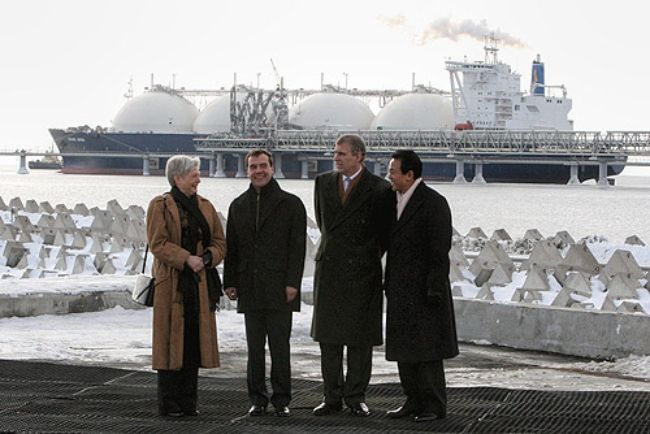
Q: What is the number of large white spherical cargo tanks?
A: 4